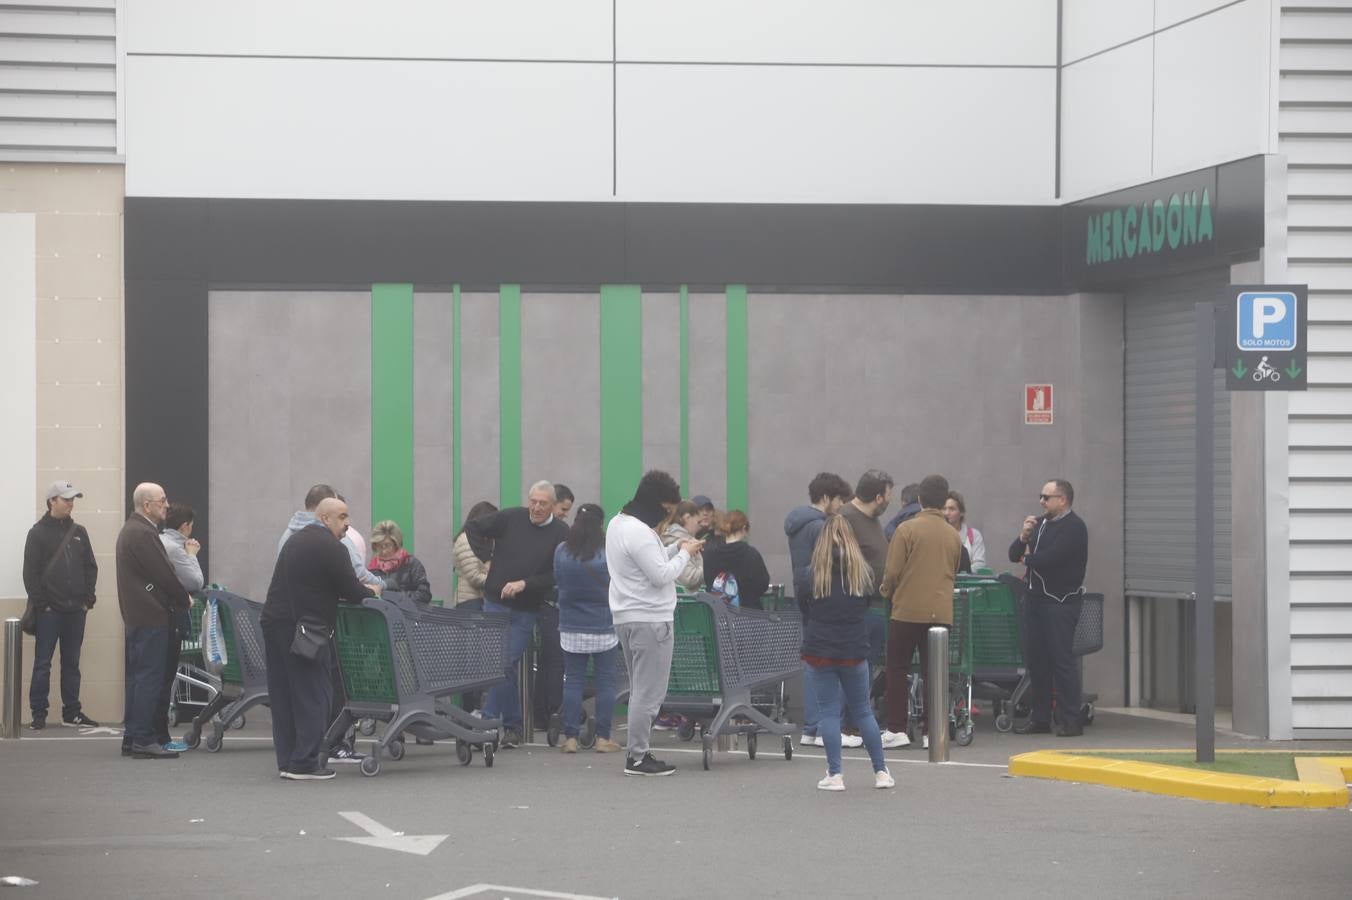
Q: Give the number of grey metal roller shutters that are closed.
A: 1